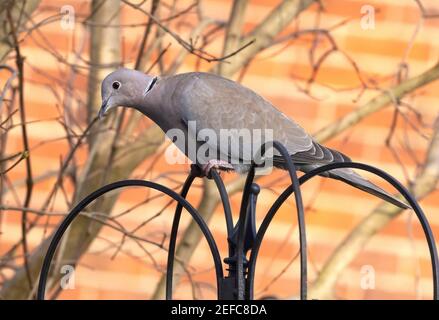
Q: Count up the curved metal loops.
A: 4